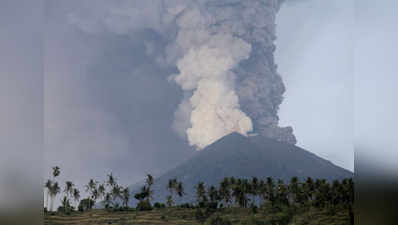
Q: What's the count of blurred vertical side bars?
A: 2